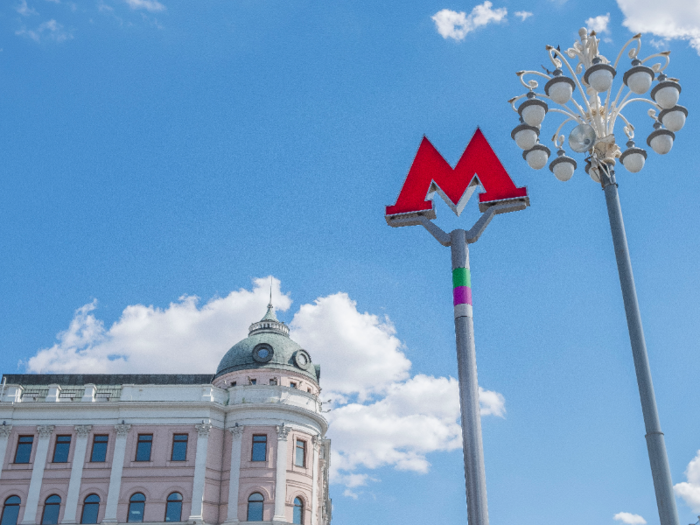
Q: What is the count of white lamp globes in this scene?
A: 12